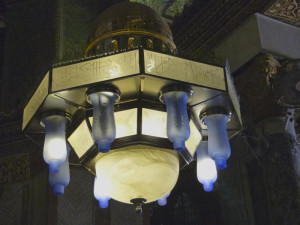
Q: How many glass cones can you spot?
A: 8